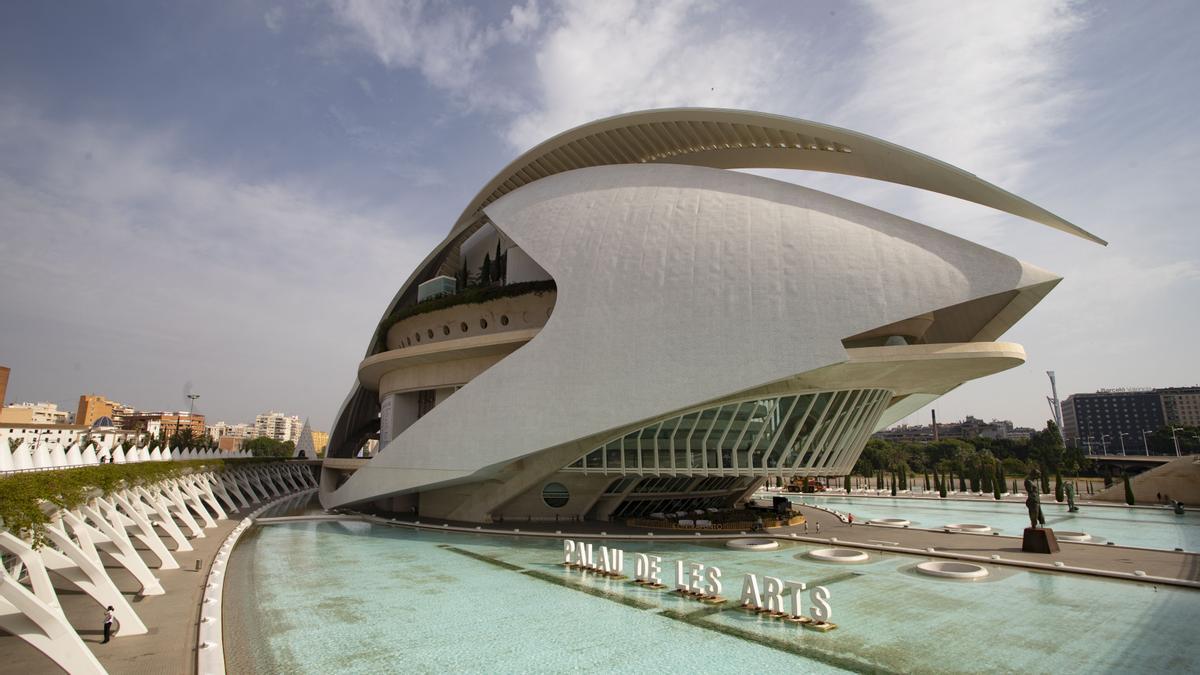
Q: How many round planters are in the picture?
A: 6